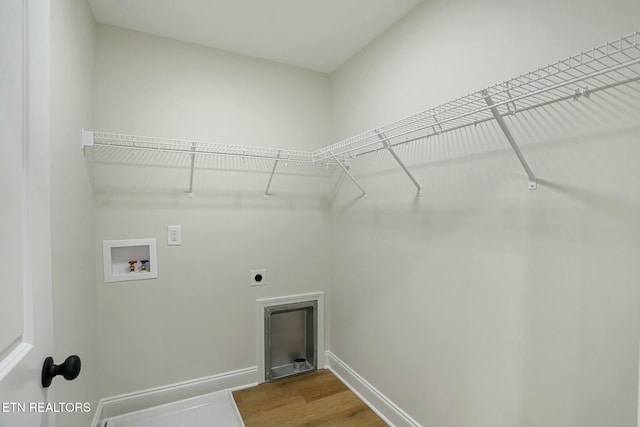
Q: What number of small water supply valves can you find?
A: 2